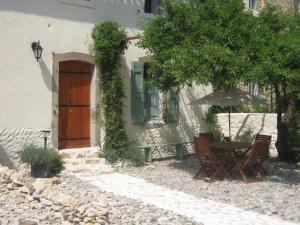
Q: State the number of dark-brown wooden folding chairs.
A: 4